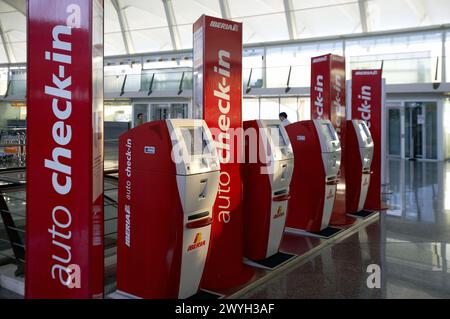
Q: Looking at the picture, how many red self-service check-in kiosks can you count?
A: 4